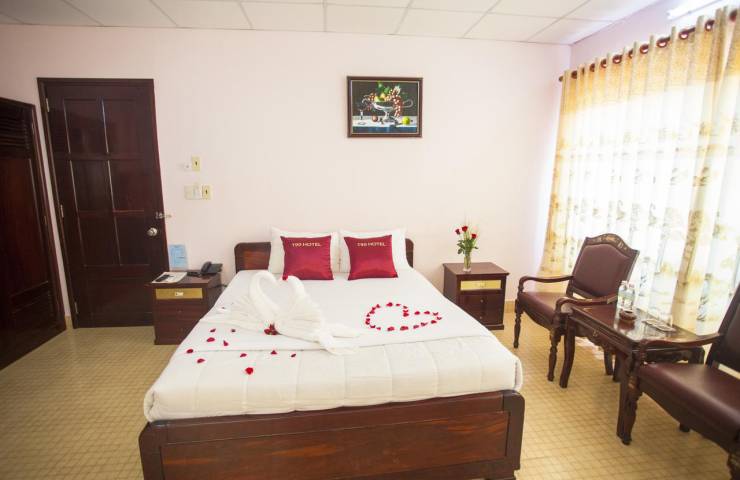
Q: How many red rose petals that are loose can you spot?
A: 10